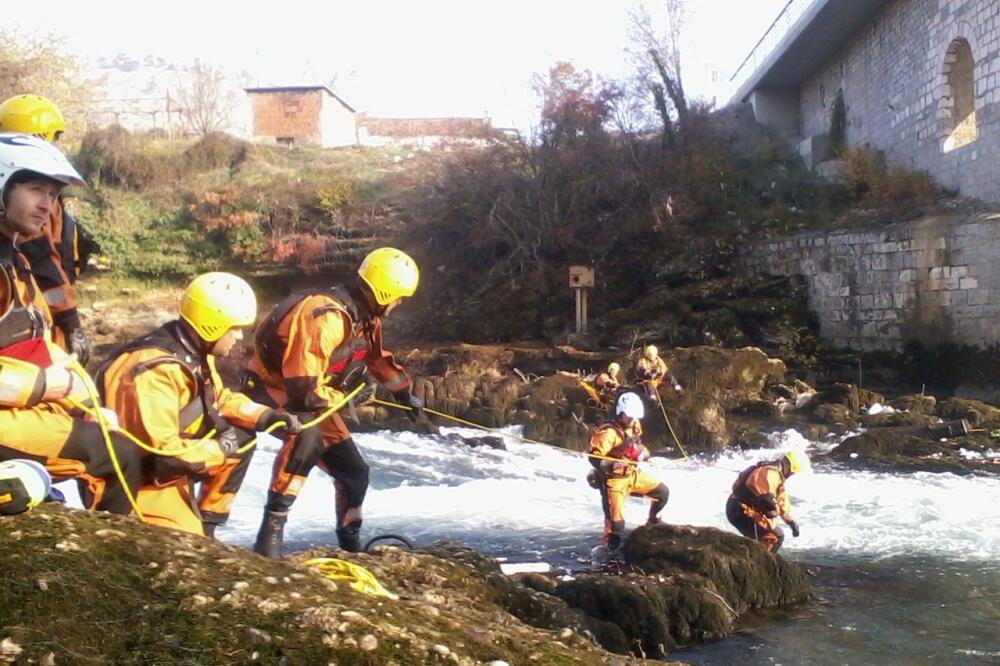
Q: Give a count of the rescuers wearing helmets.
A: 8